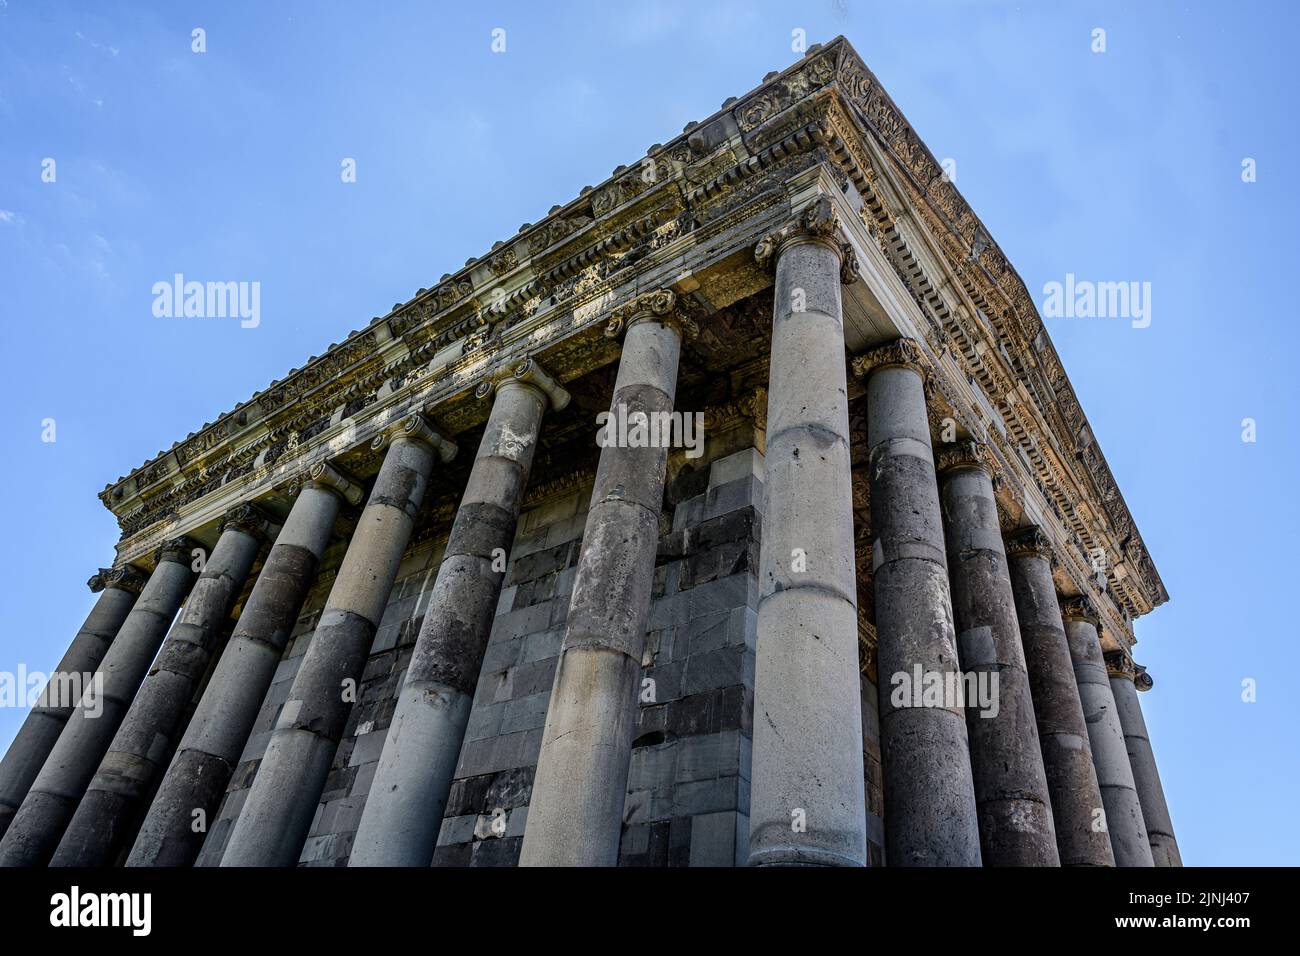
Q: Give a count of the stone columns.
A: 13